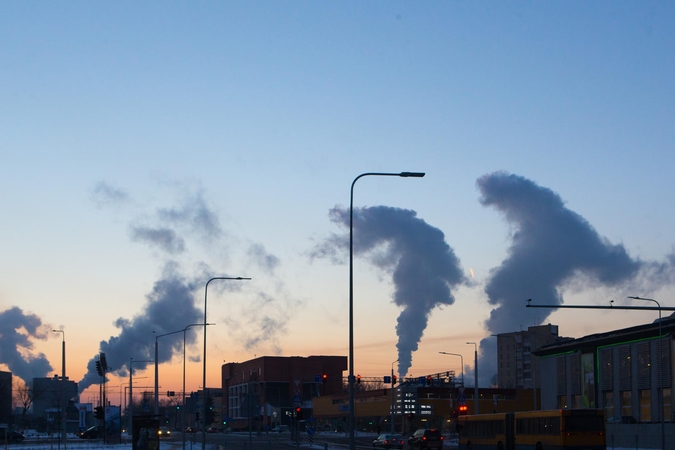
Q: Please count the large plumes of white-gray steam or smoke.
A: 4